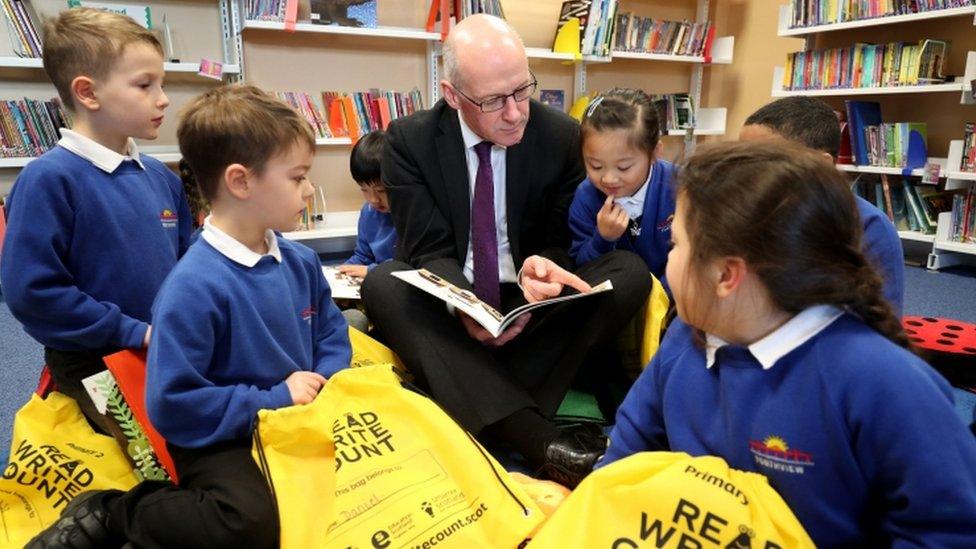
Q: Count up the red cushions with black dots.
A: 1